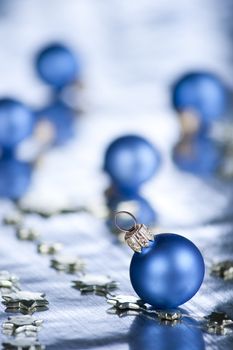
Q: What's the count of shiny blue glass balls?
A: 5